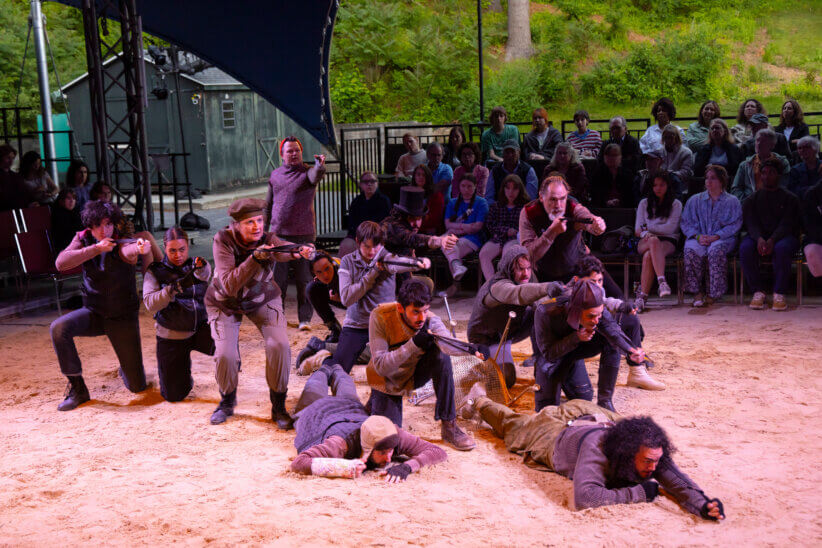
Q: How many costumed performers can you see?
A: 14